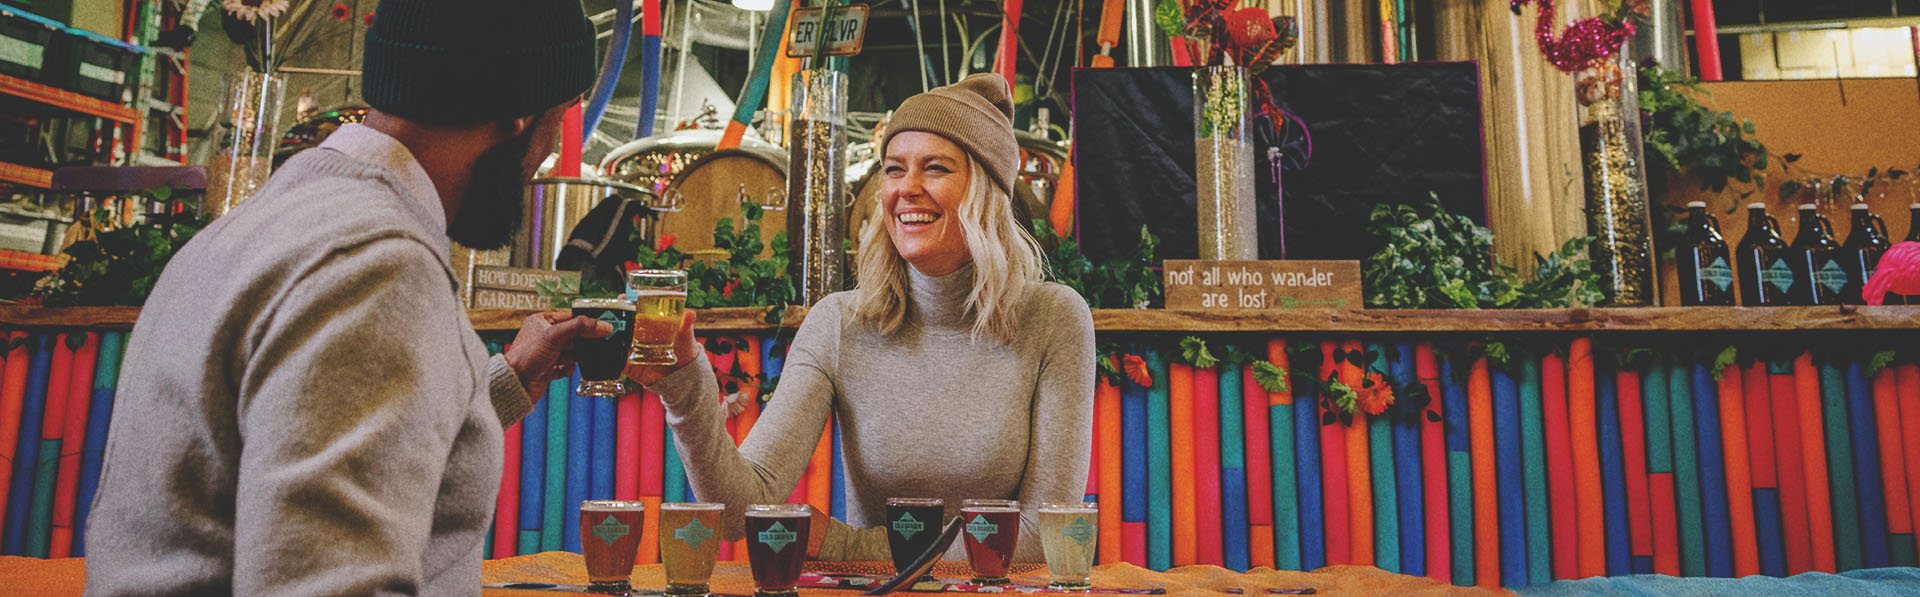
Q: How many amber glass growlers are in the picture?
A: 5